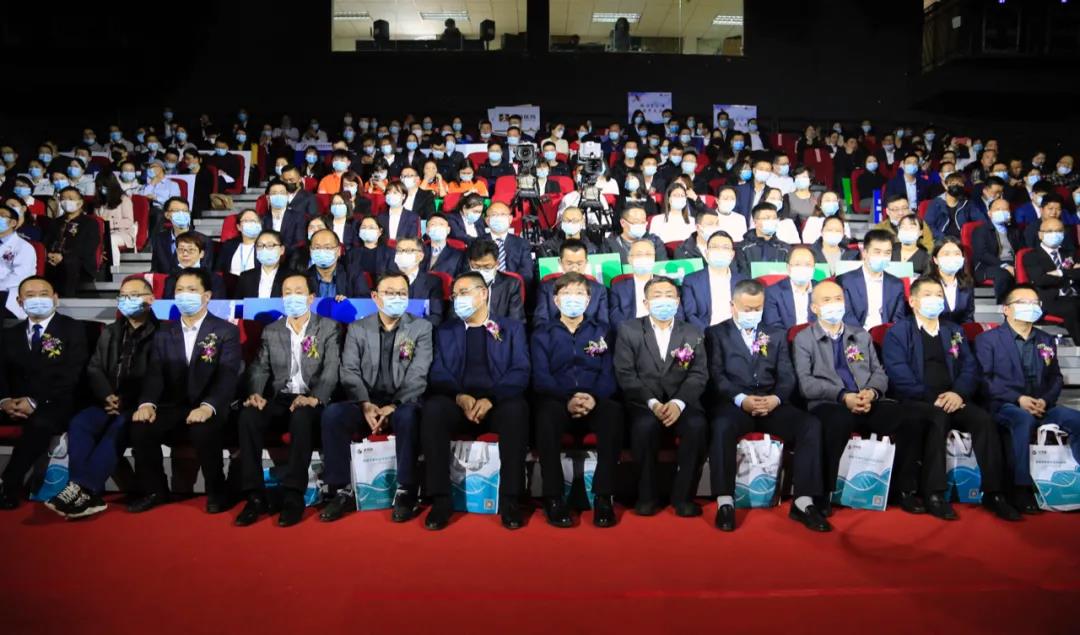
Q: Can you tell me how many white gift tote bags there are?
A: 9